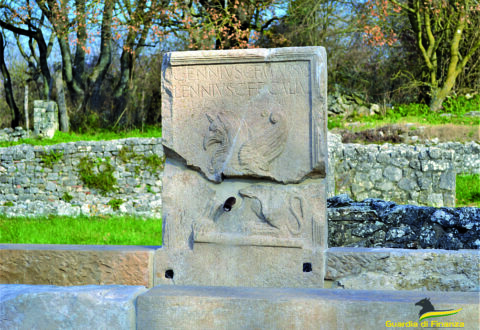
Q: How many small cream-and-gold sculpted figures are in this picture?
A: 0